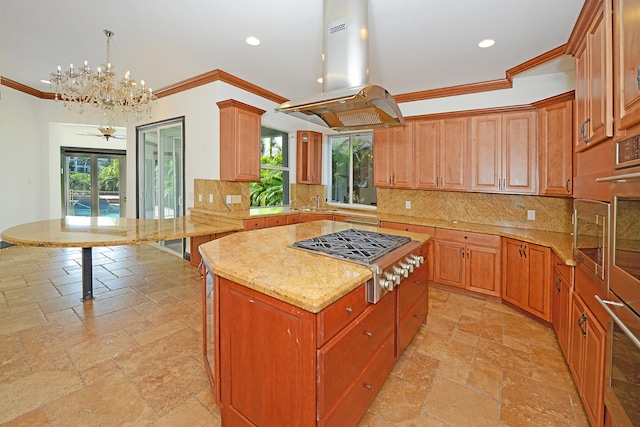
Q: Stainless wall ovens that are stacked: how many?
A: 2